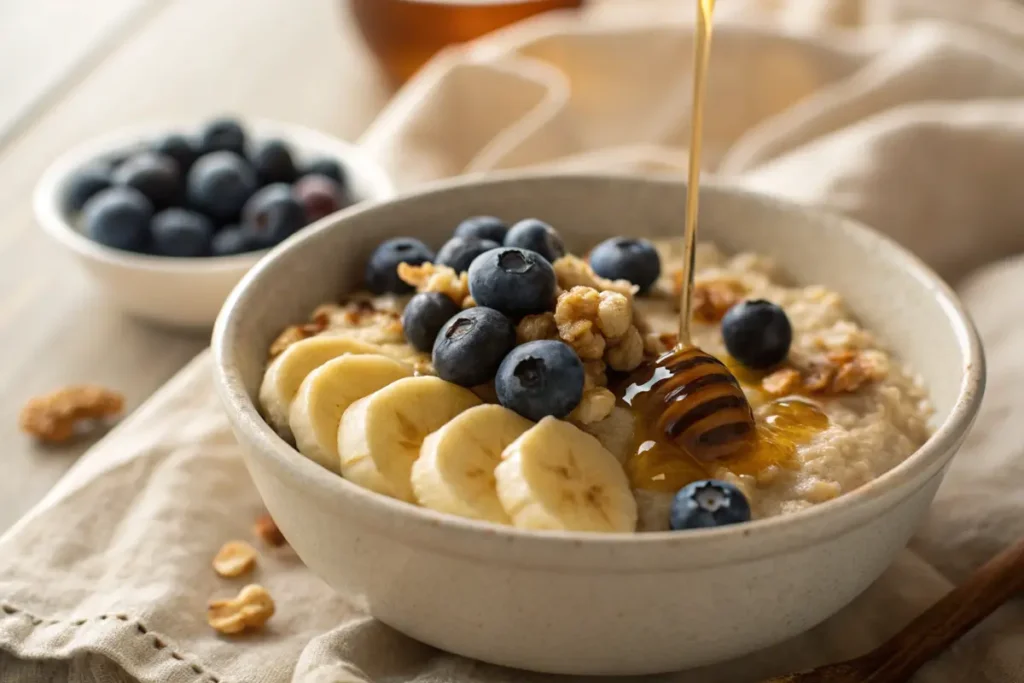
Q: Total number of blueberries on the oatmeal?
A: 11